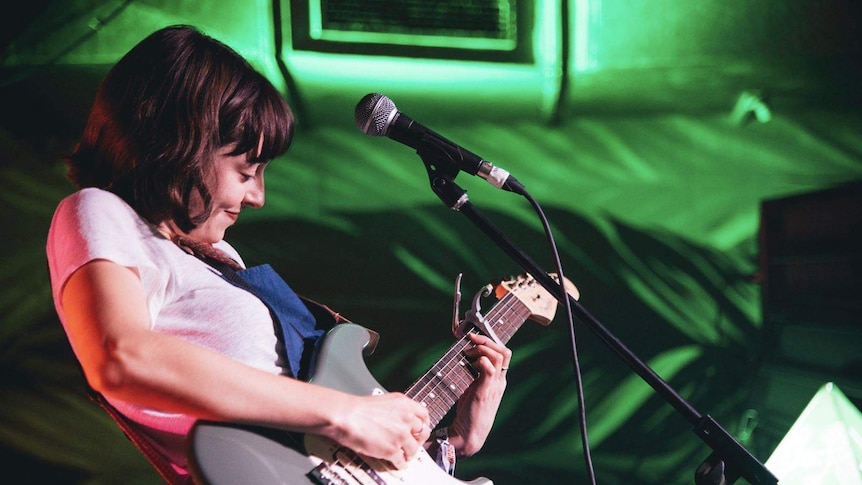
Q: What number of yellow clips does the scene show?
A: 0